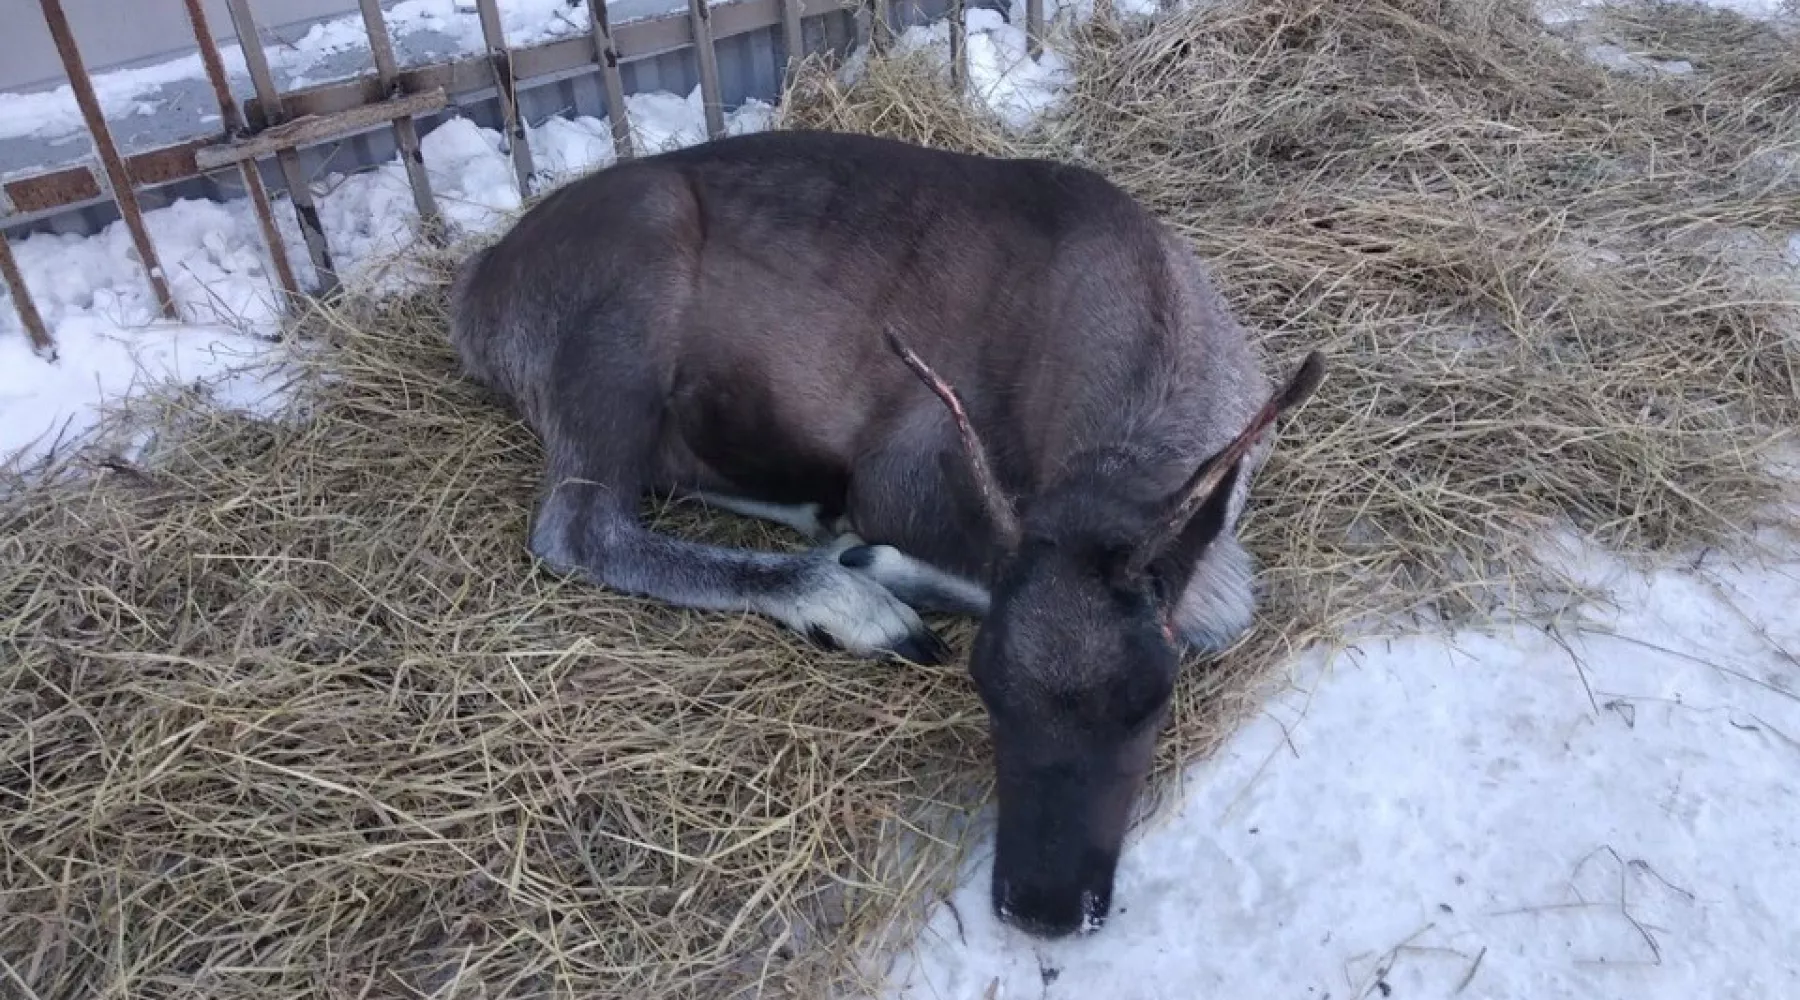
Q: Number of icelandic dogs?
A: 0